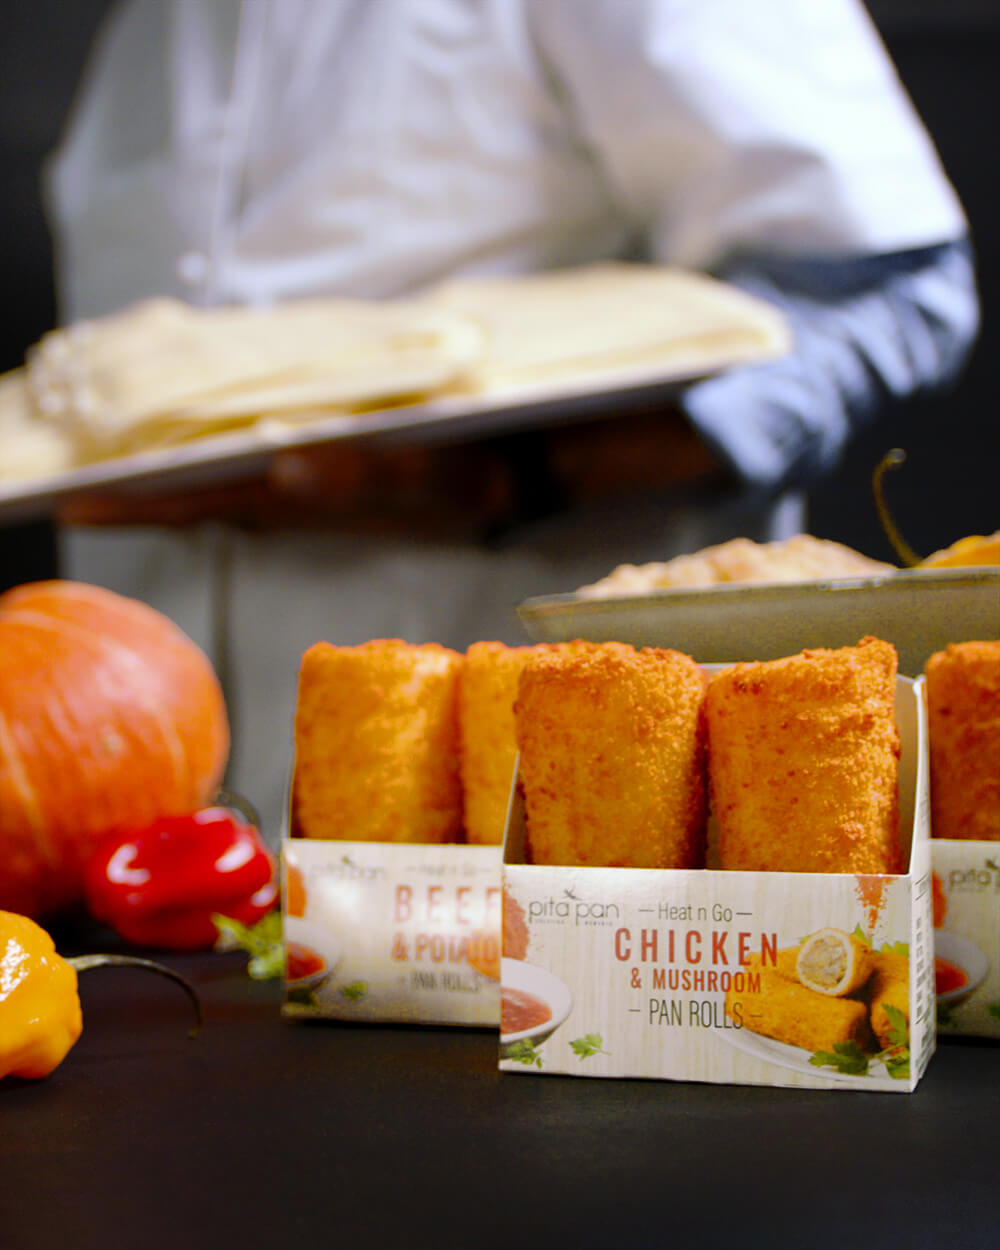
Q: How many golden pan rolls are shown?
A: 5